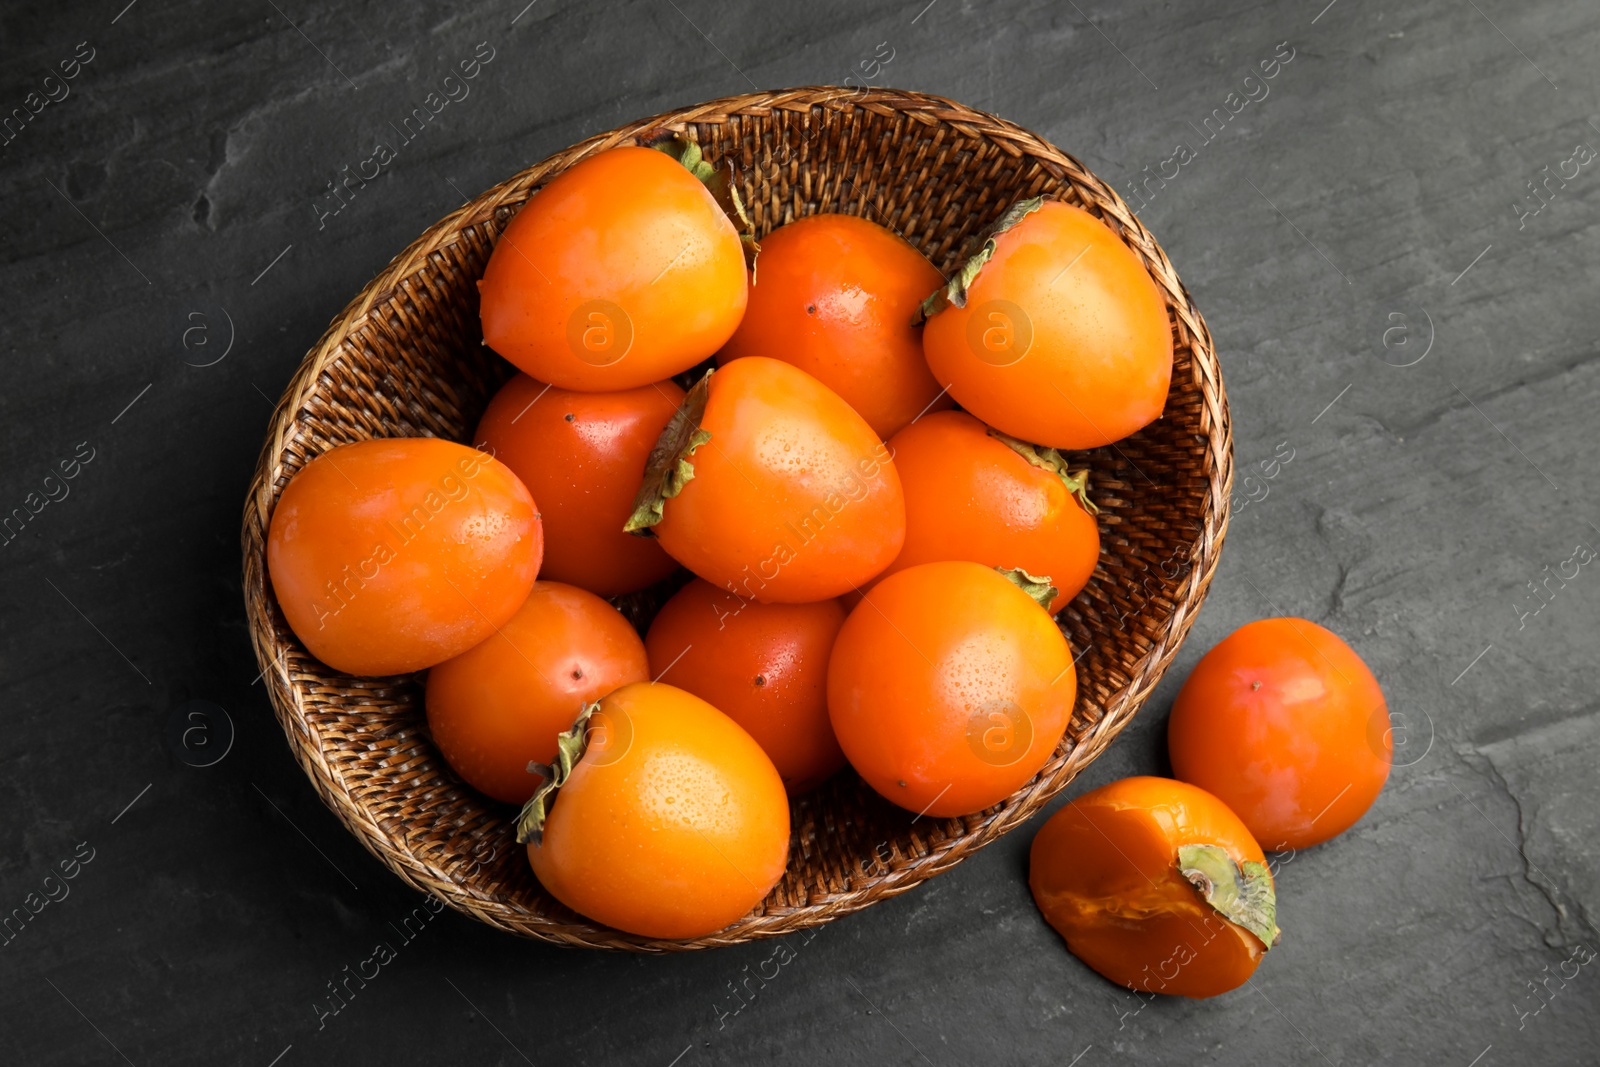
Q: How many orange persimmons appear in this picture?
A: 13